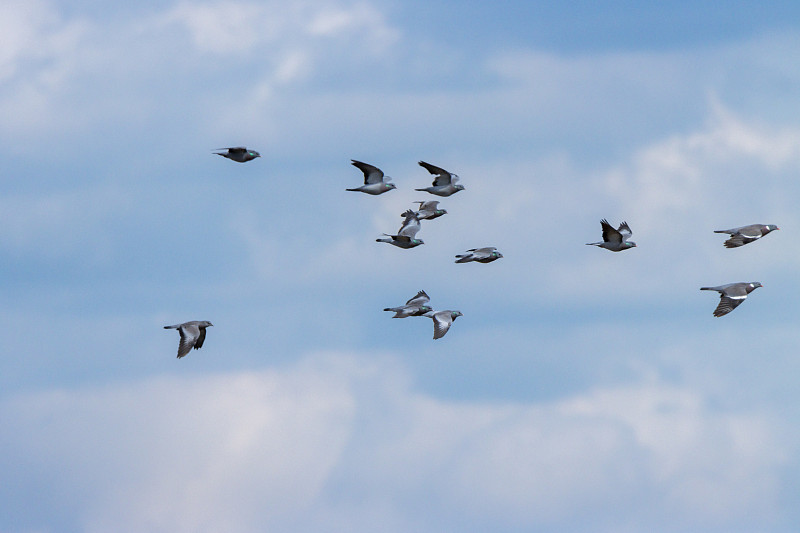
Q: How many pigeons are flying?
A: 12